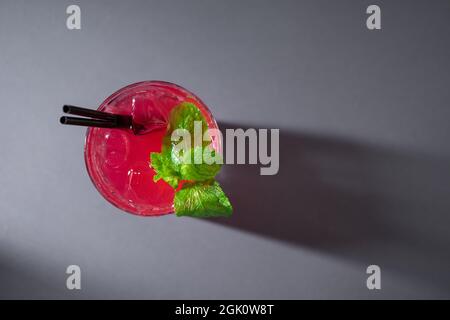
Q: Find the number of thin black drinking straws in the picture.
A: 2